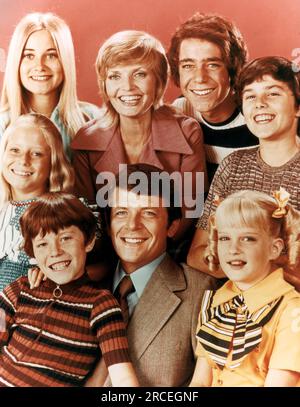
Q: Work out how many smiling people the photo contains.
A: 8